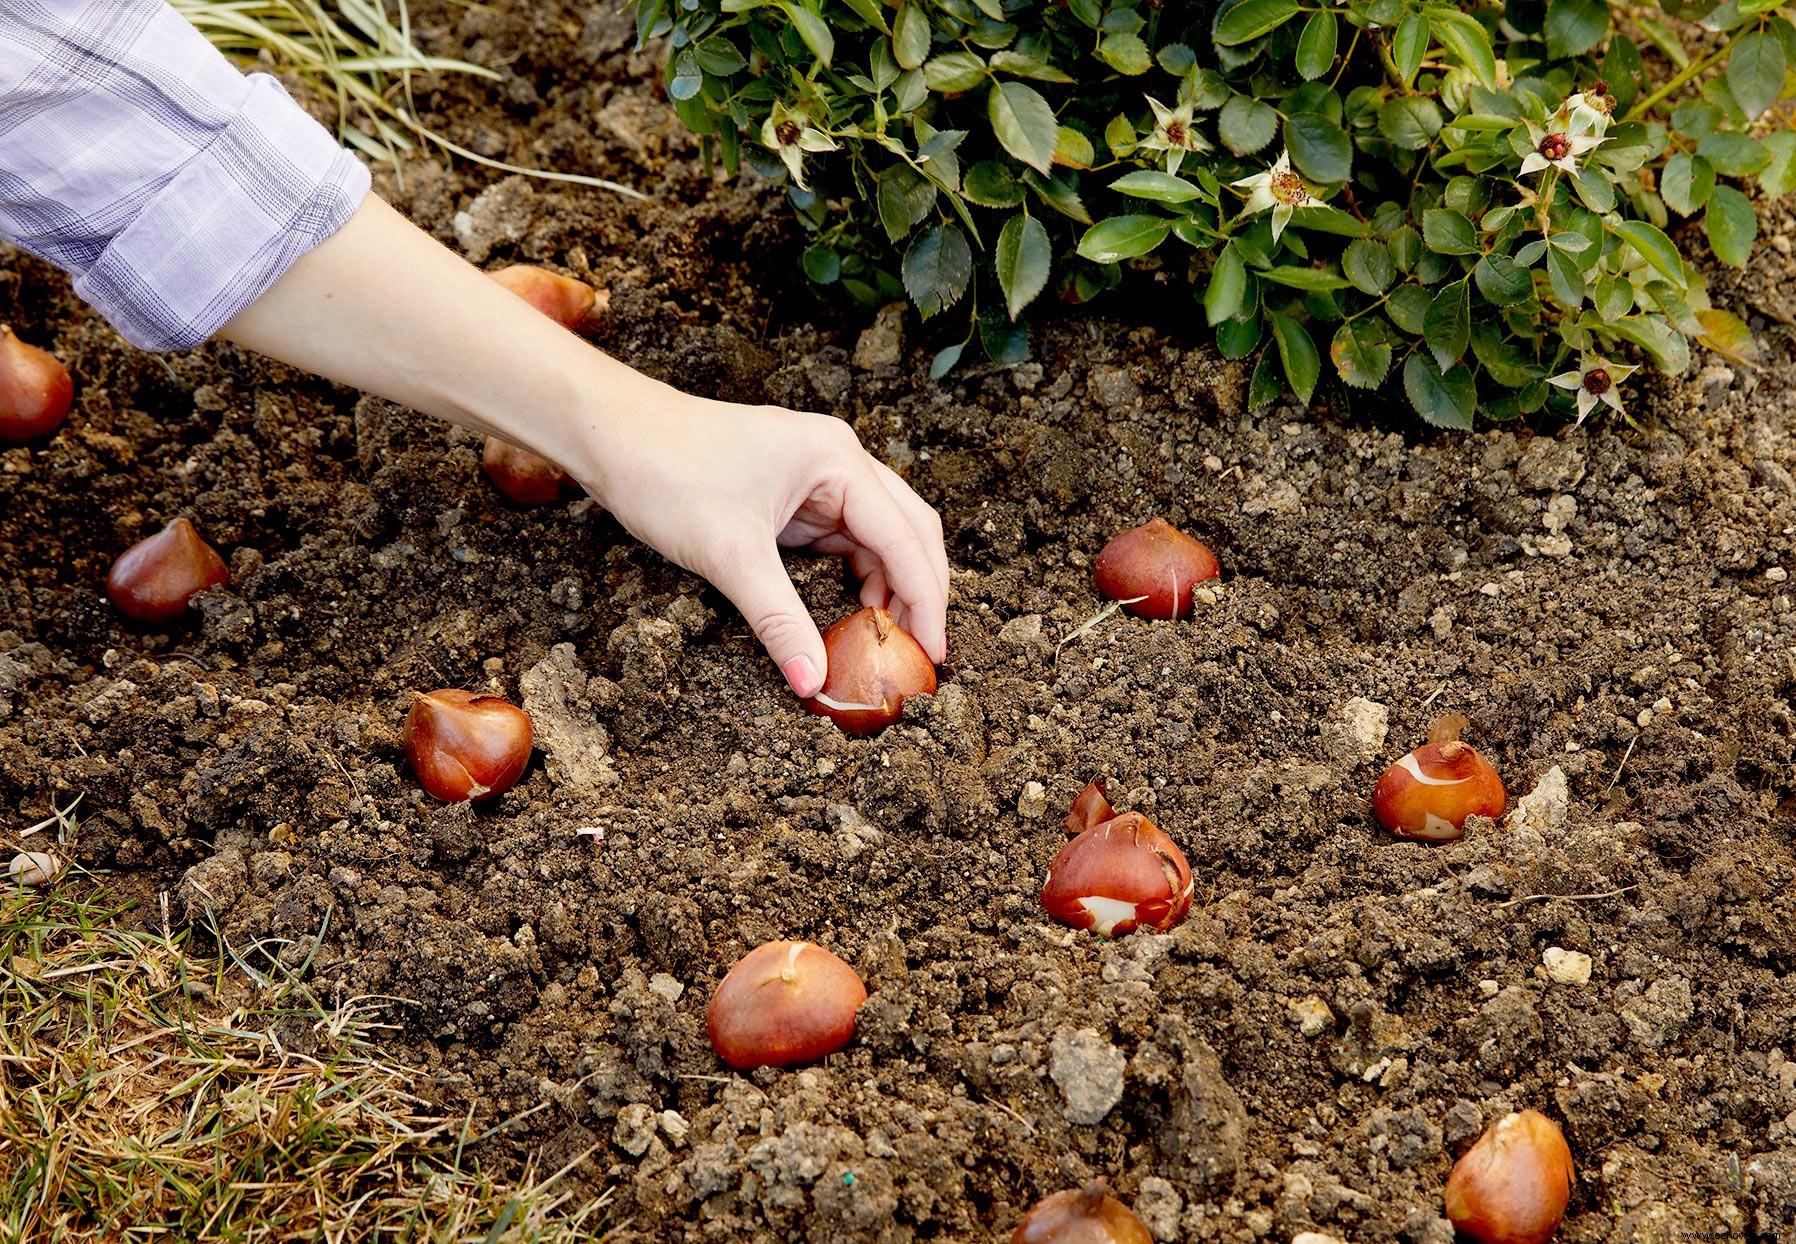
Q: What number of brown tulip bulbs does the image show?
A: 12